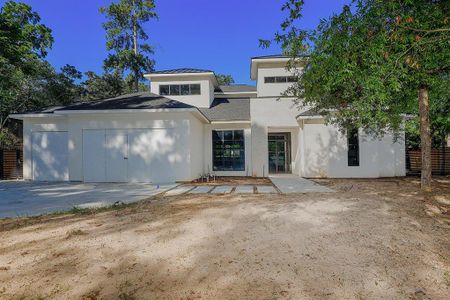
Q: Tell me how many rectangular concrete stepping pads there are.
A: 5